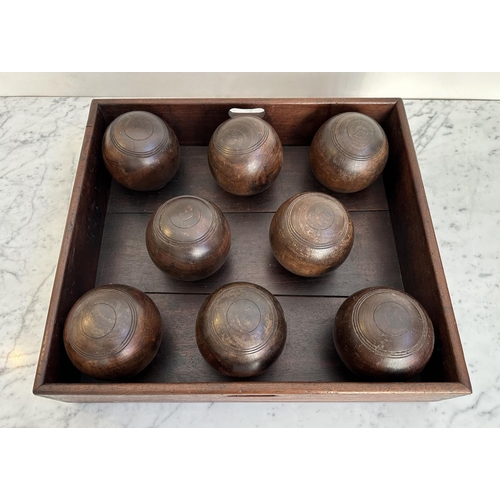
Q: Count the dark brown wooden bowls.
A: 8